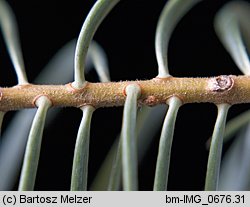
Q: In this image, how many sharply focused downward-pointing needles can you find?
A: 5